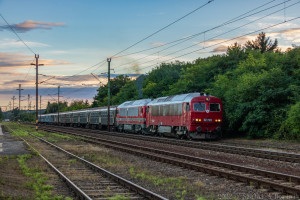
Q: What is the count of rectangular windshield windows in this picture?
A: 2